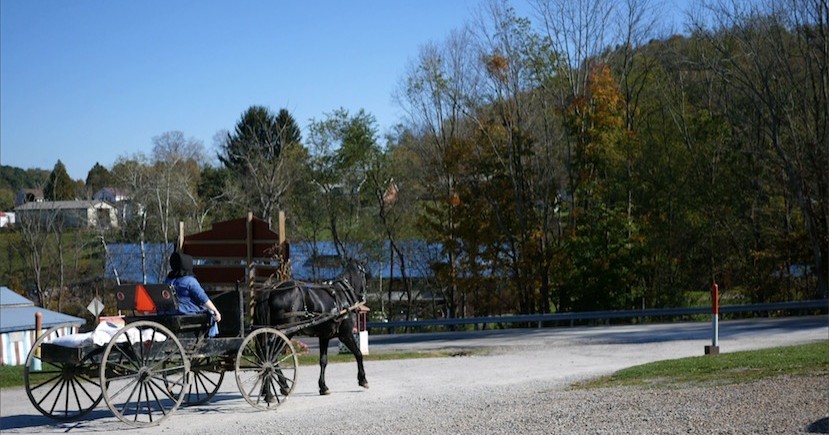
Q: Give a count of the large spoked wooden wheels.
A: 4